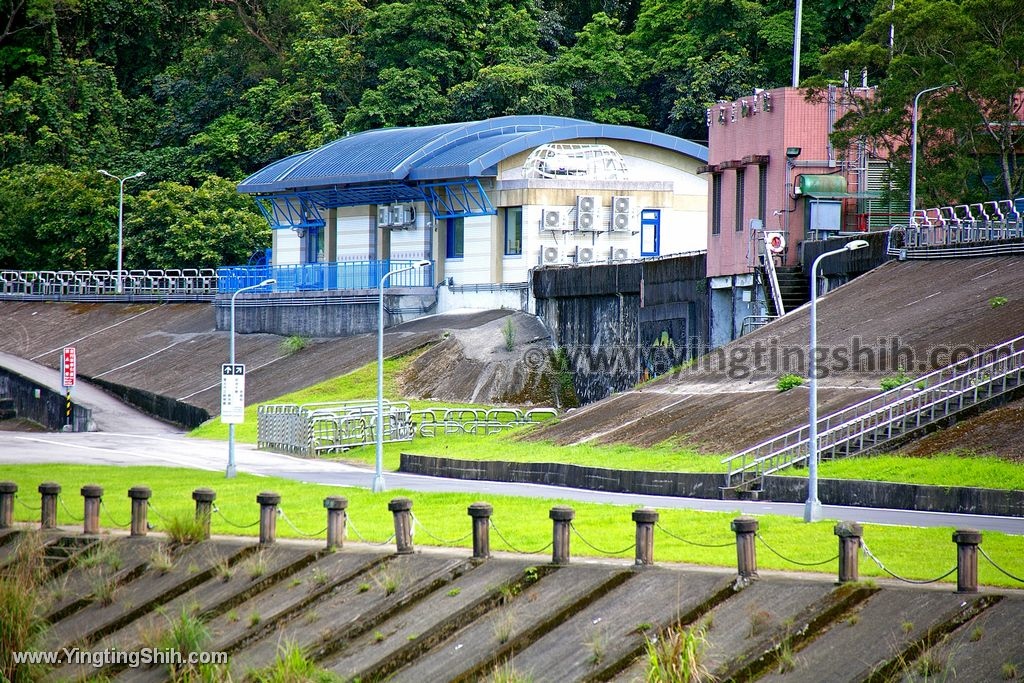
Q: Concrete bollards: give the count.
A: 14